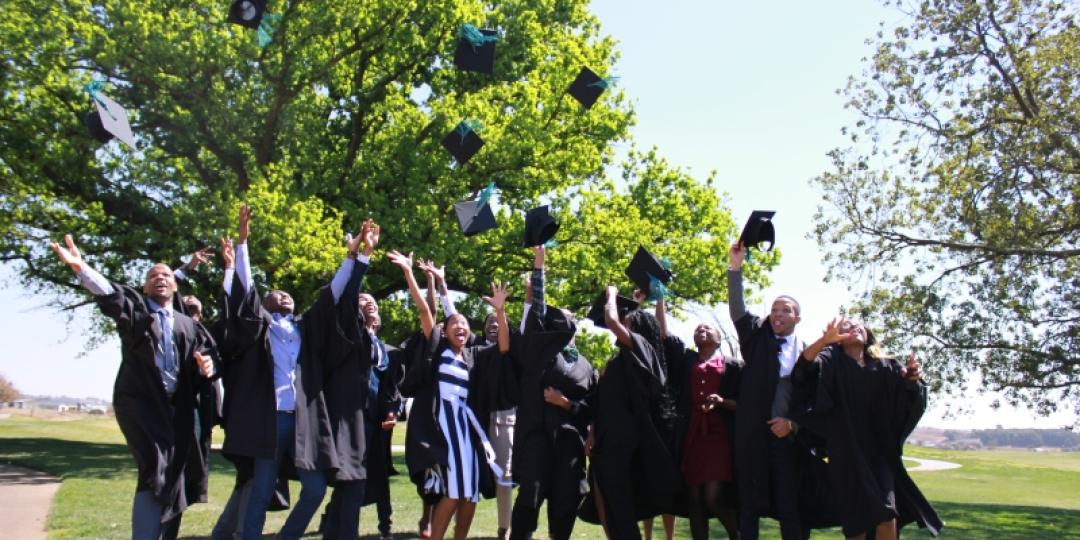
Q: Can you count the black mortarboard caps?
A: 10